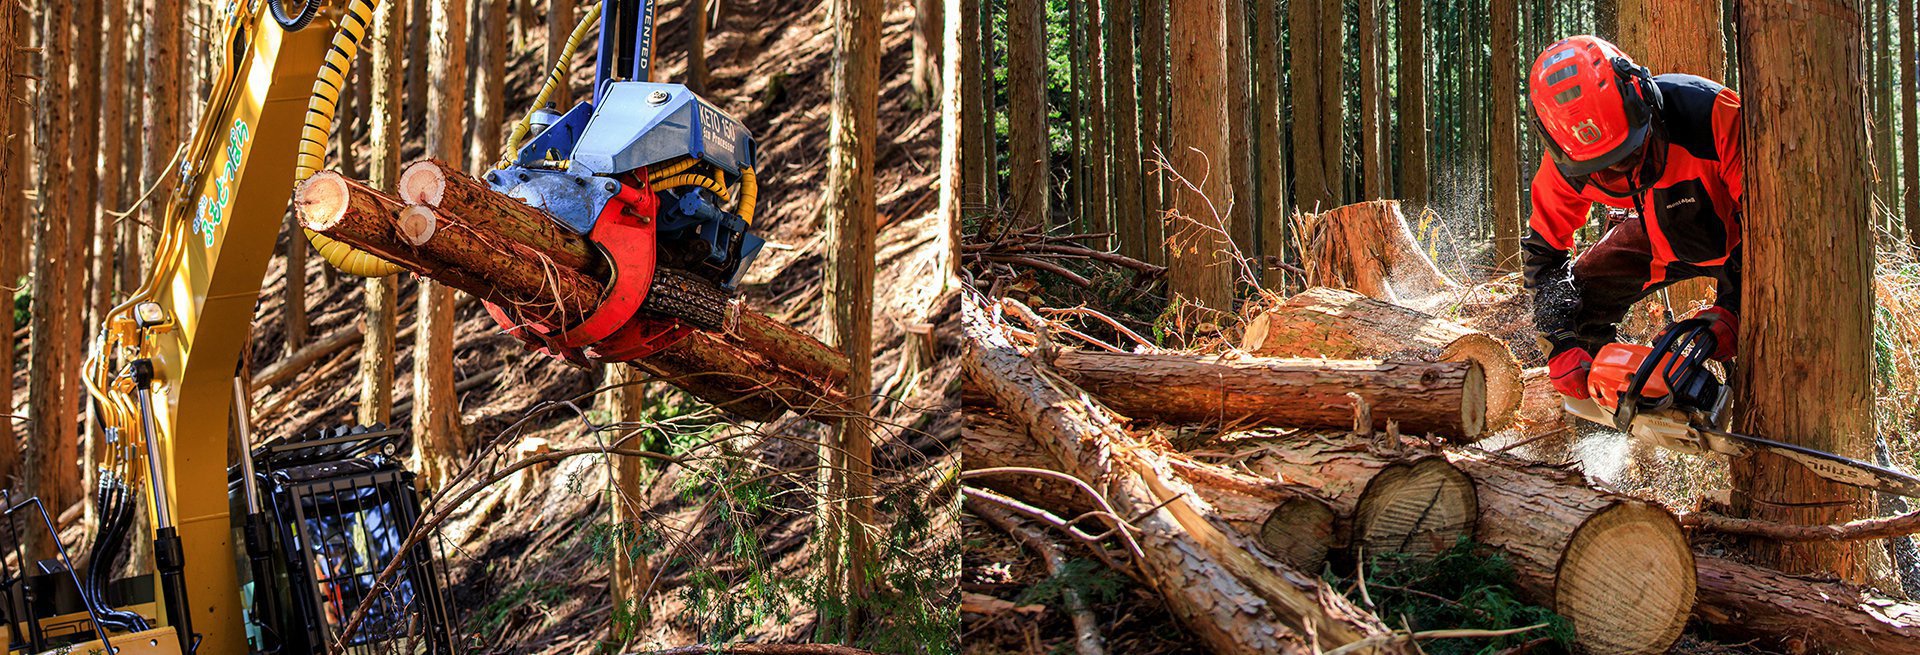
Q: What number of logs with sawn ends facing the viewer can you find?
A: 8